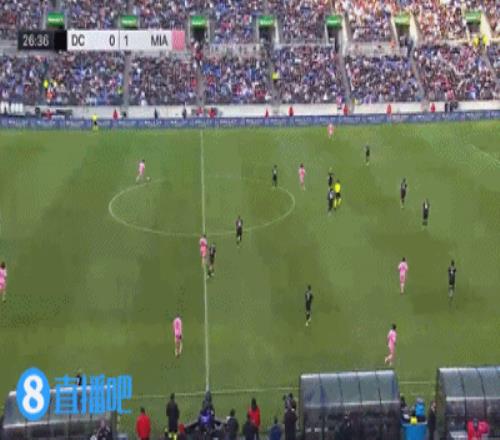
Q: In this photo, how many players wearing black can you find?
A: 10